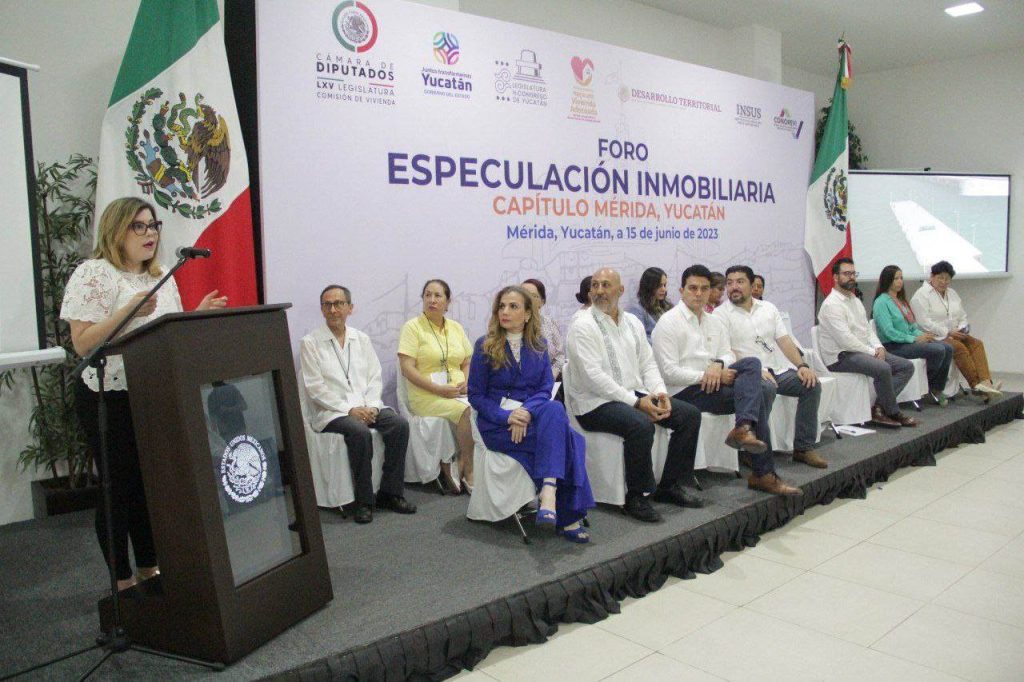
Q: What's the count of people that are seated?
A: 14